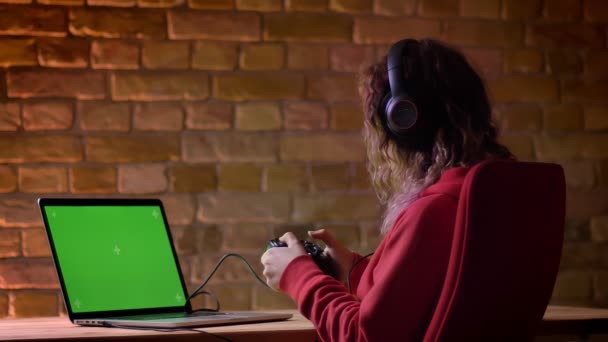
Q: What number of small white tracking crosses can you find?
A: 5